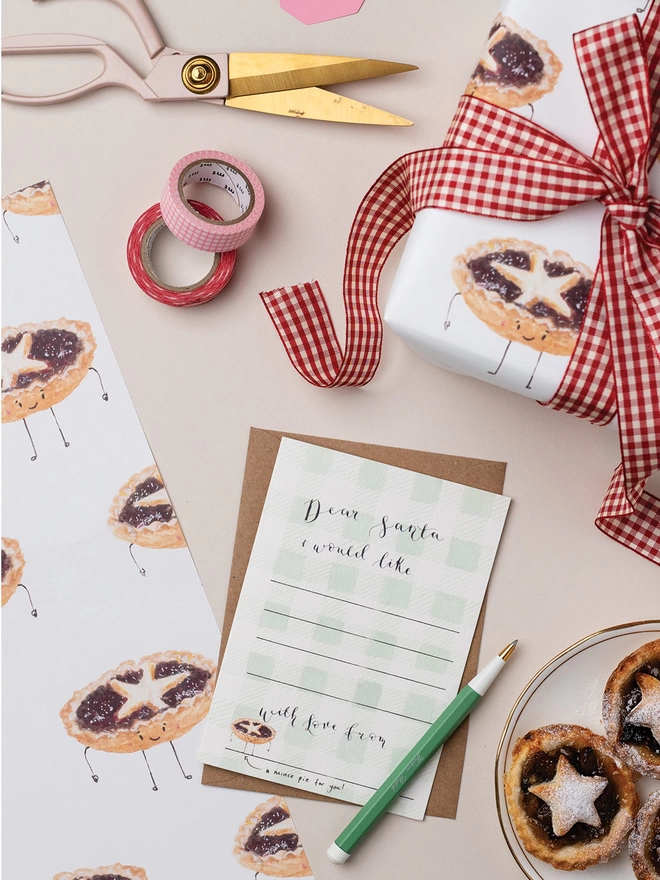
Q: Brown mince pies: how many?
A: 3